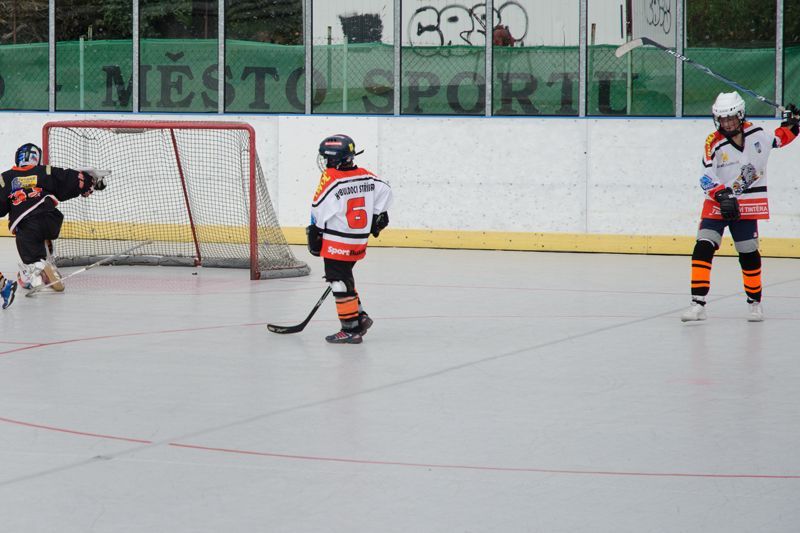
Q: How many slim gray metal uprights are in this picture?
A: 9